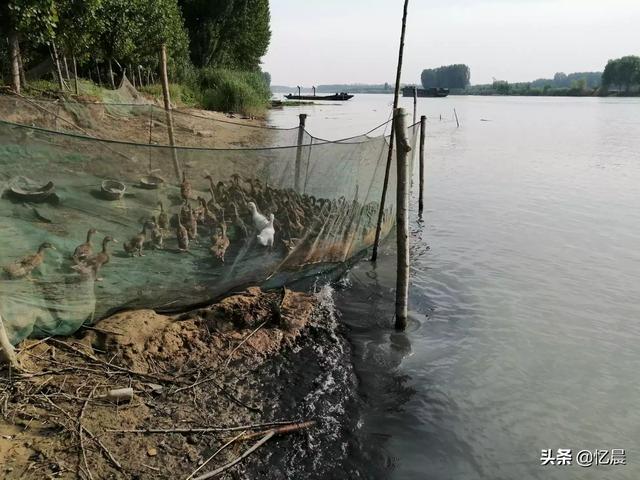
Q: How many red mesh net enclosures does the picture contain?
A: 0